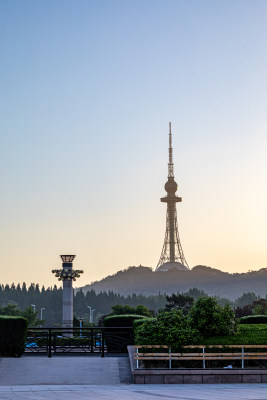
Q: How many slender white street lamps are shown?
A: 4